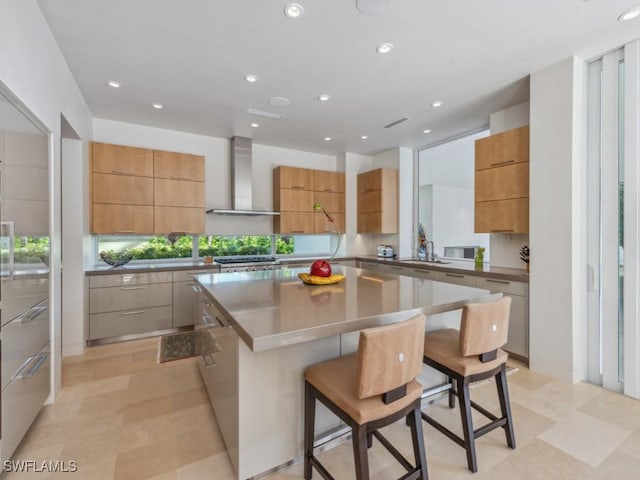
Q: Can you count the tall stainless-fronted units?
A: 1